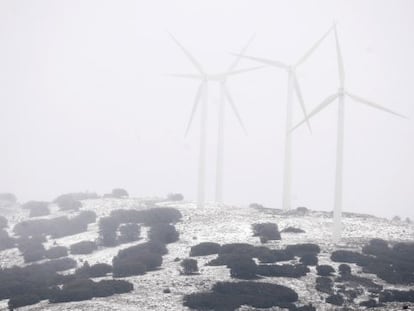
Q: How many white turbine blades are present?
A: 12